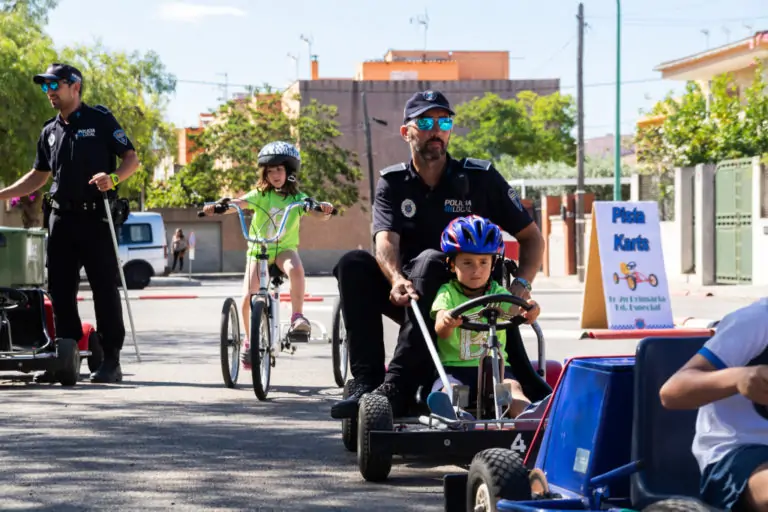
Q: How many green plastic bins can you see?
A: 1